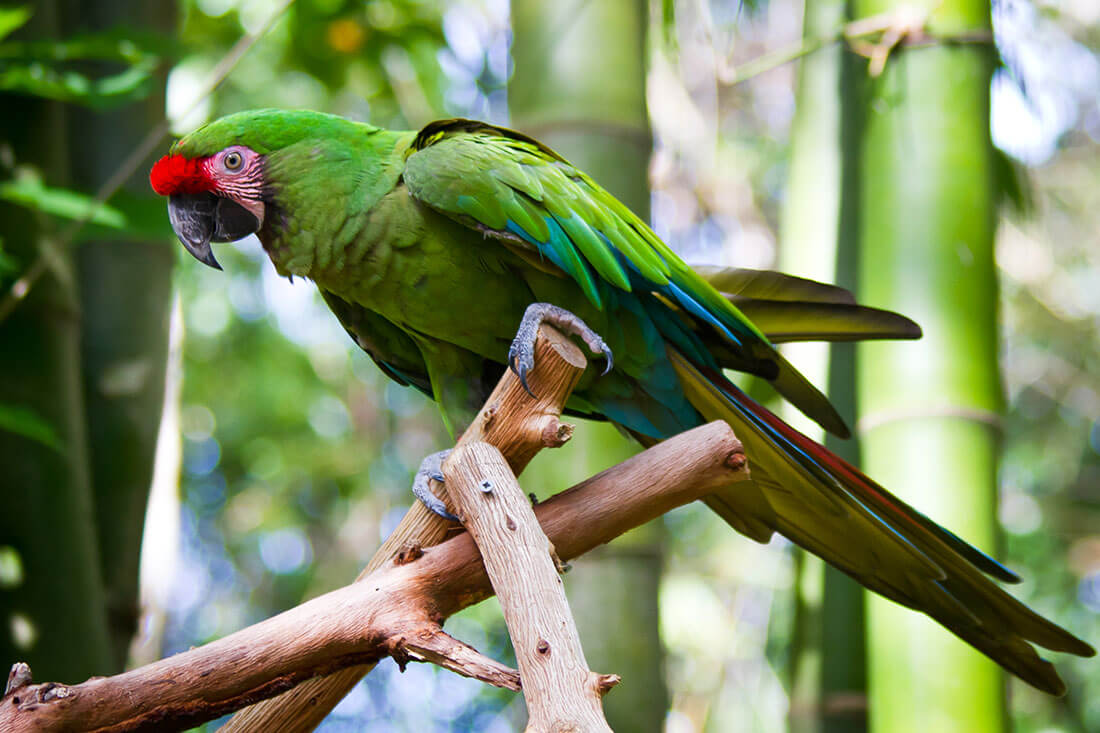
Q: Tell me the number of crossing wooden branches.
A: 3